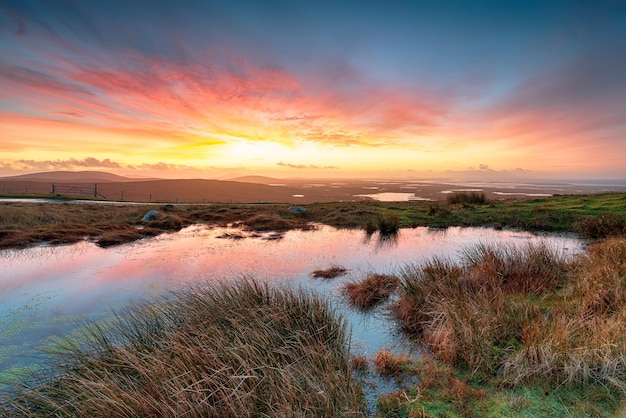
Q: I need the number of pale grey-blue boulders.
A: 2